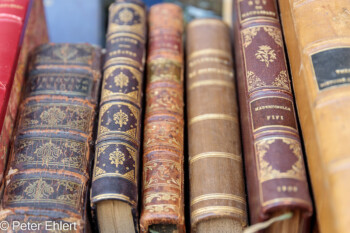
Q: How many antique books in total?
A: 7